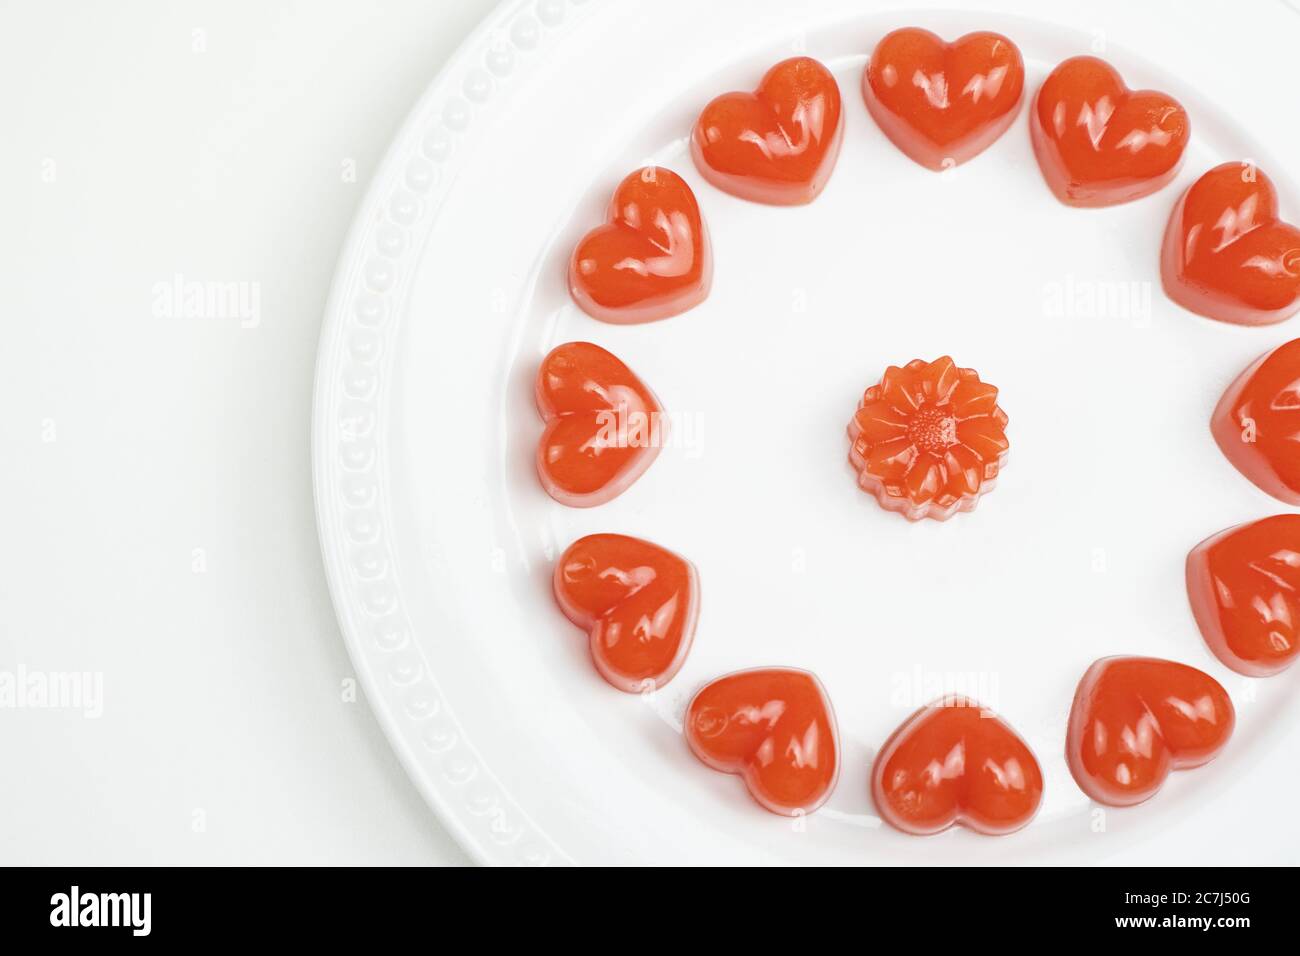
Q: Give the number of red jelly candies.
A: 13